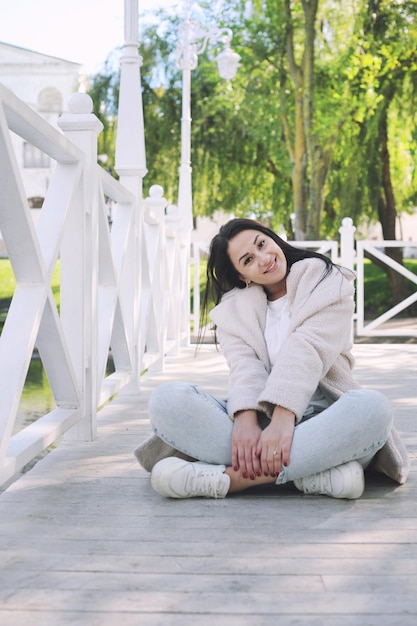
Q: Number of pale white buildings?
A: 1